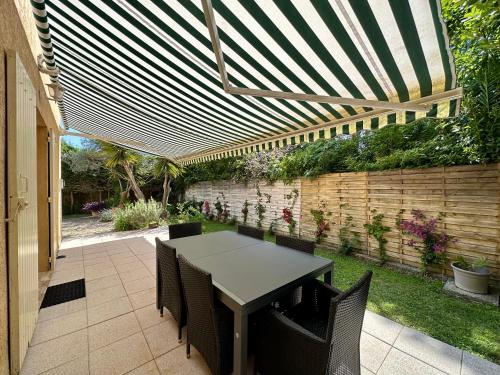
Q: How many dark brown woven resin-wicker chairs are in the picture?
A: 6